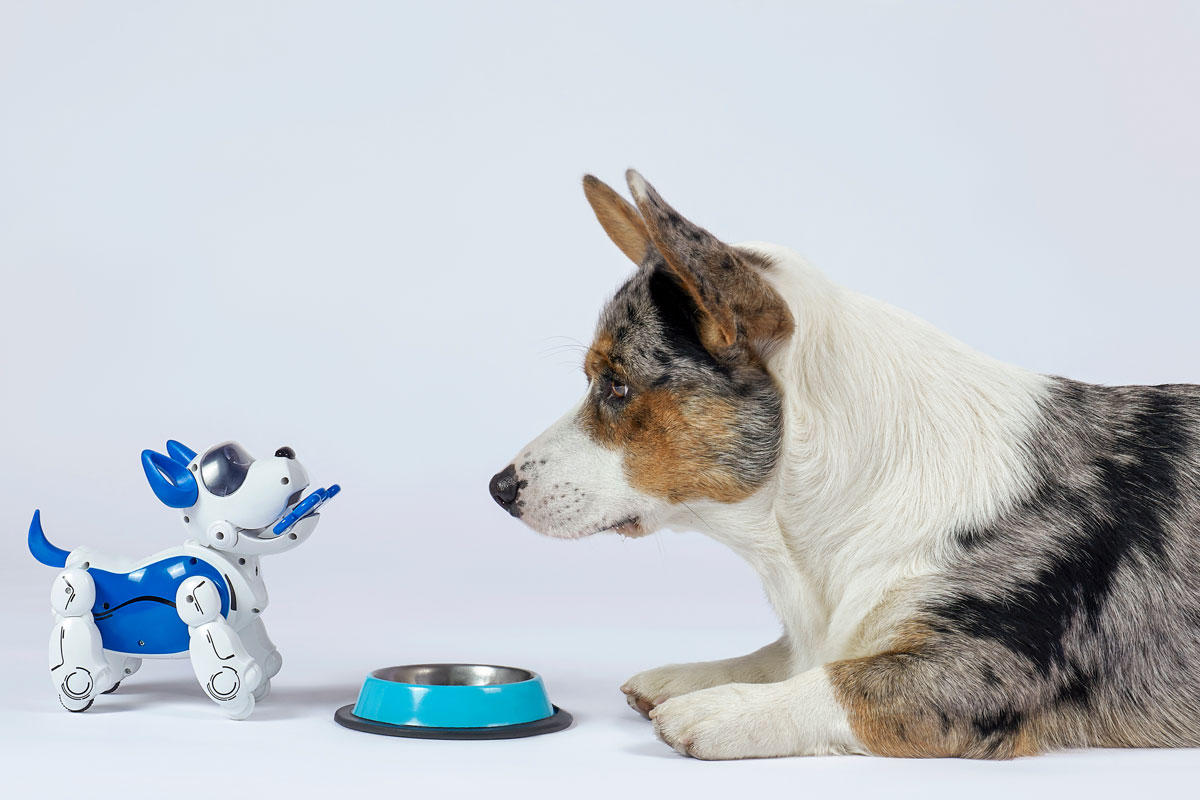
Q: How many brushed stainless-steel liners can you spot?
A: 1